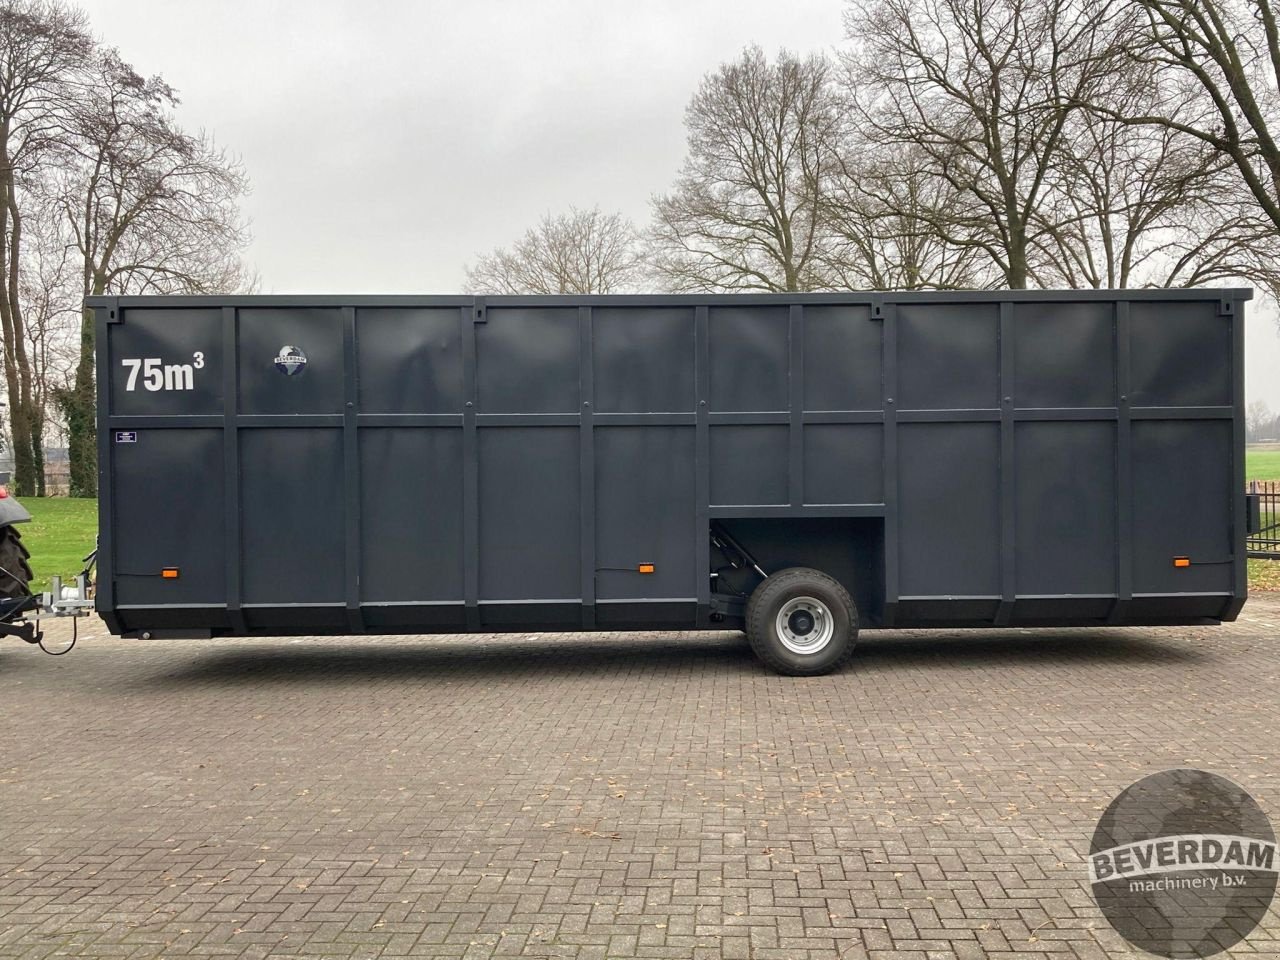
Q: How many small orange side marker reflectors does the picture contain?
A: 3